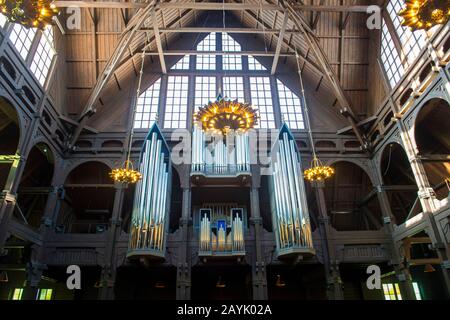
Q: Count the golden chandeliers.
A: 5